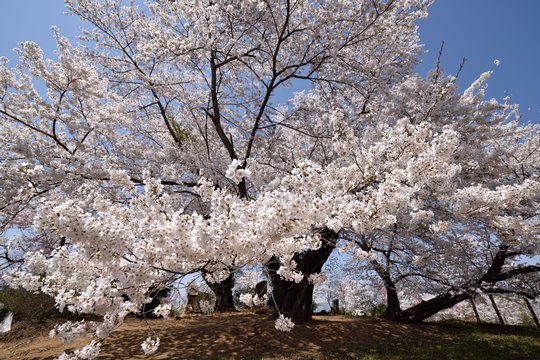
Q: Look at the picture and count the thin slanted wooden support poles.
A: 3